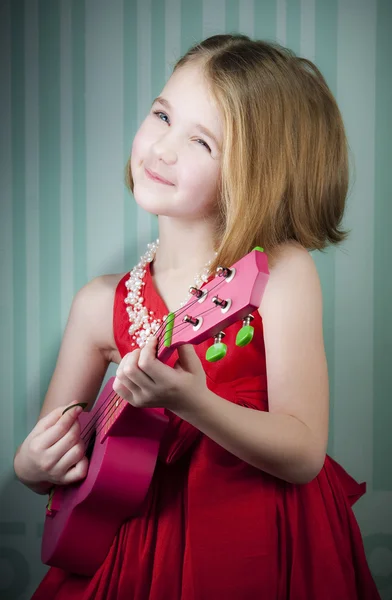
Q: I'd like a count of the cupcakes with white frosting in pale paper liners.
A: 0